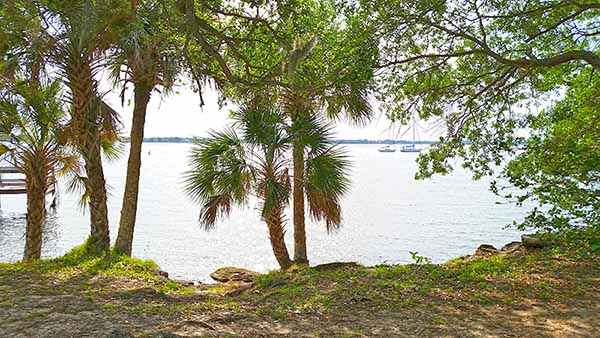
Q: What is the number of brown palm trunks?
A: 5